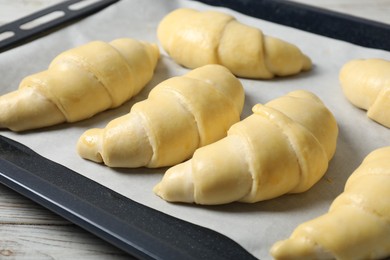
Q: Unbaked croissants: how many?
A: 6